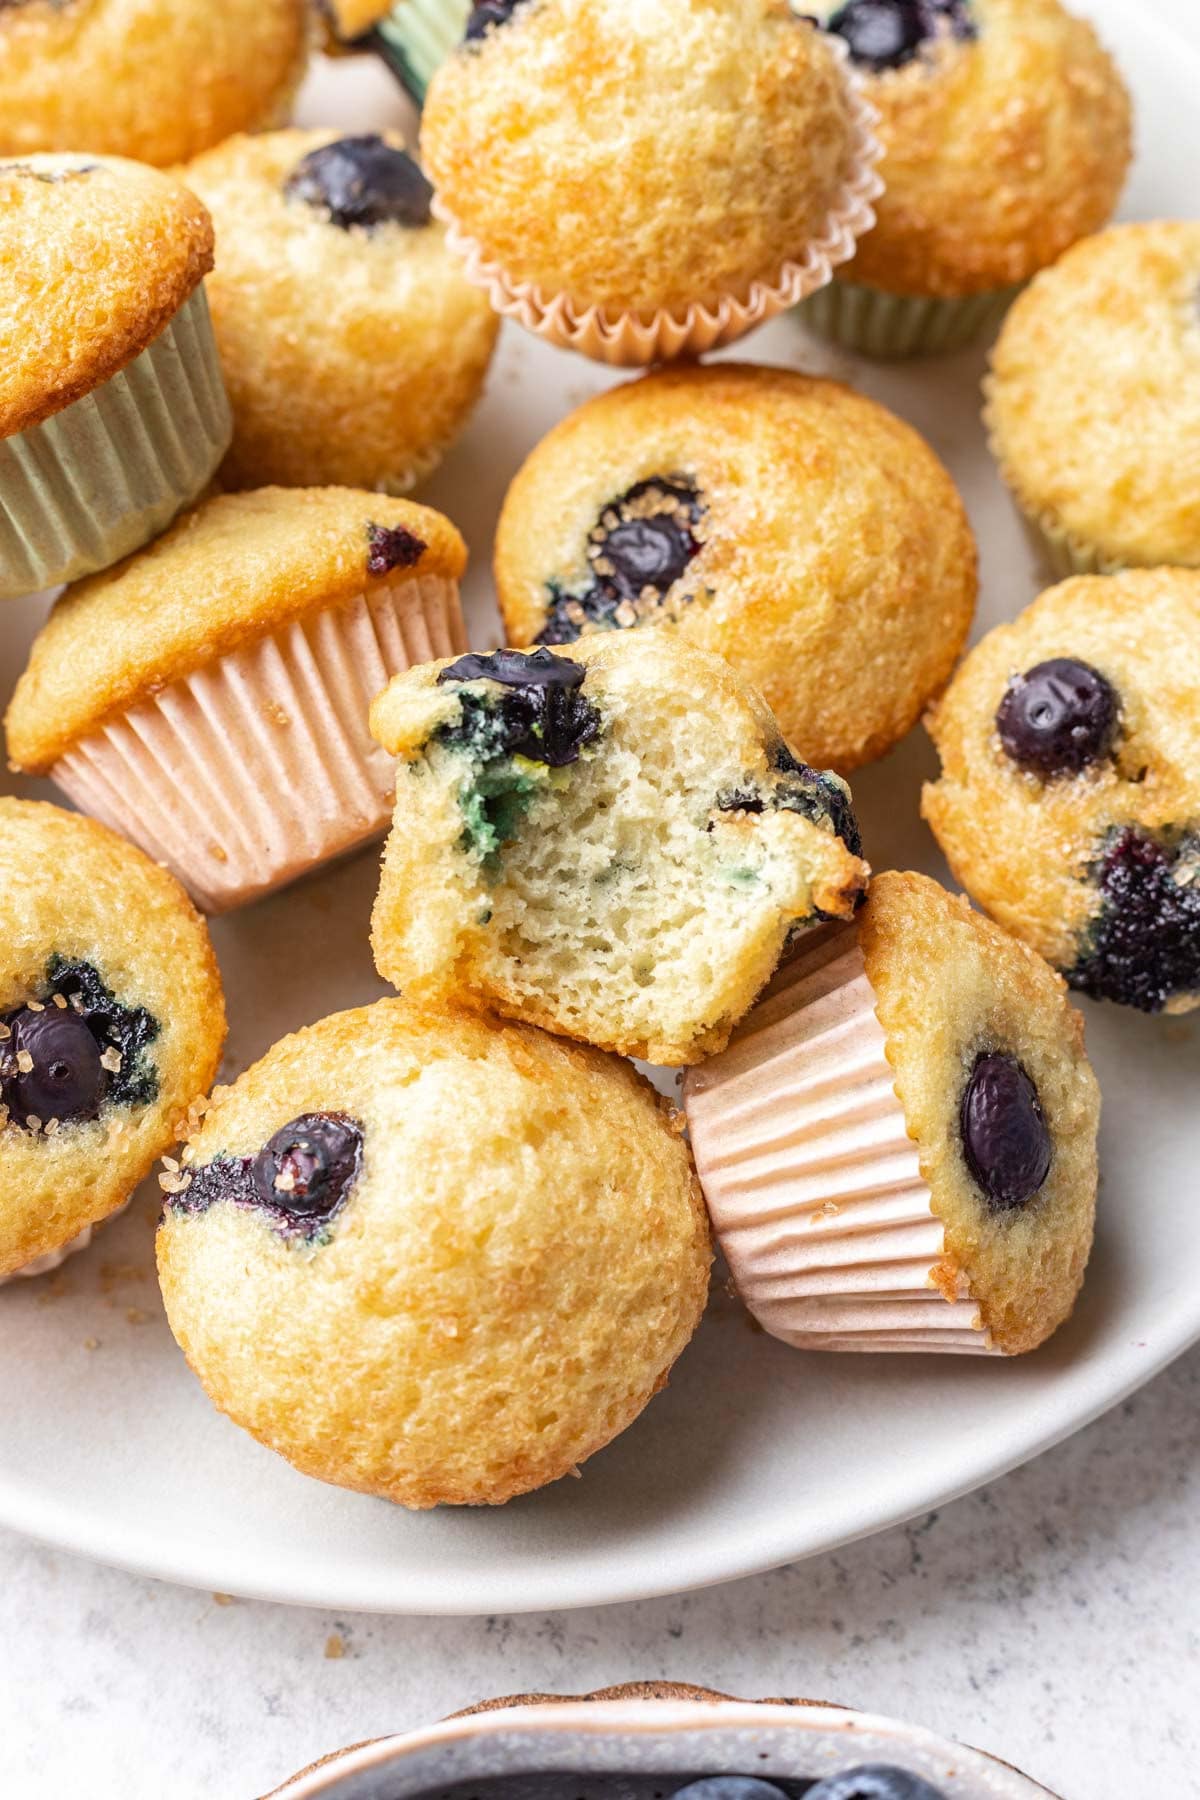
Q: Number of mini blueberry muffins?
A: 14